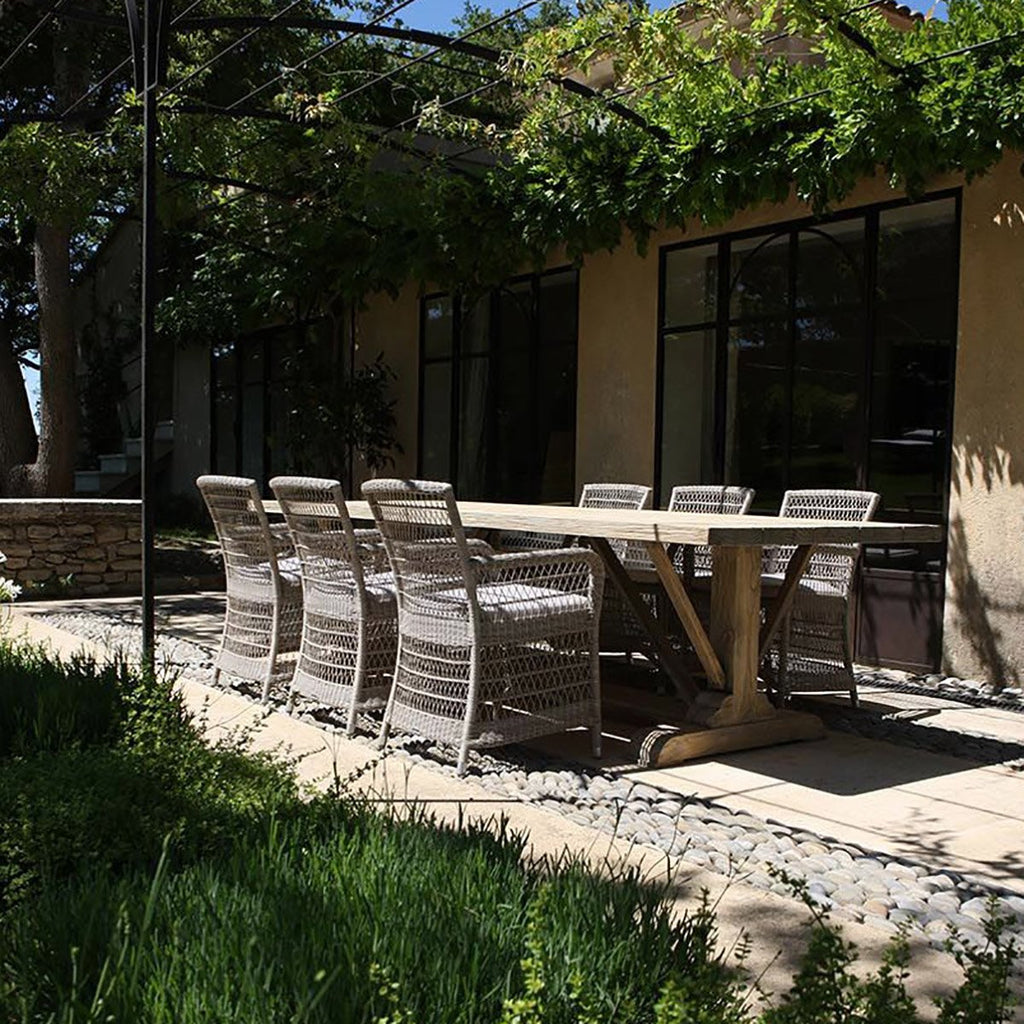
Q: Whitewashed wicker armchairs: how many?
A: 6